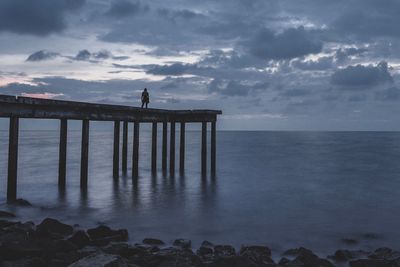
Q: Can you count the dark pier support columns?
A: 12